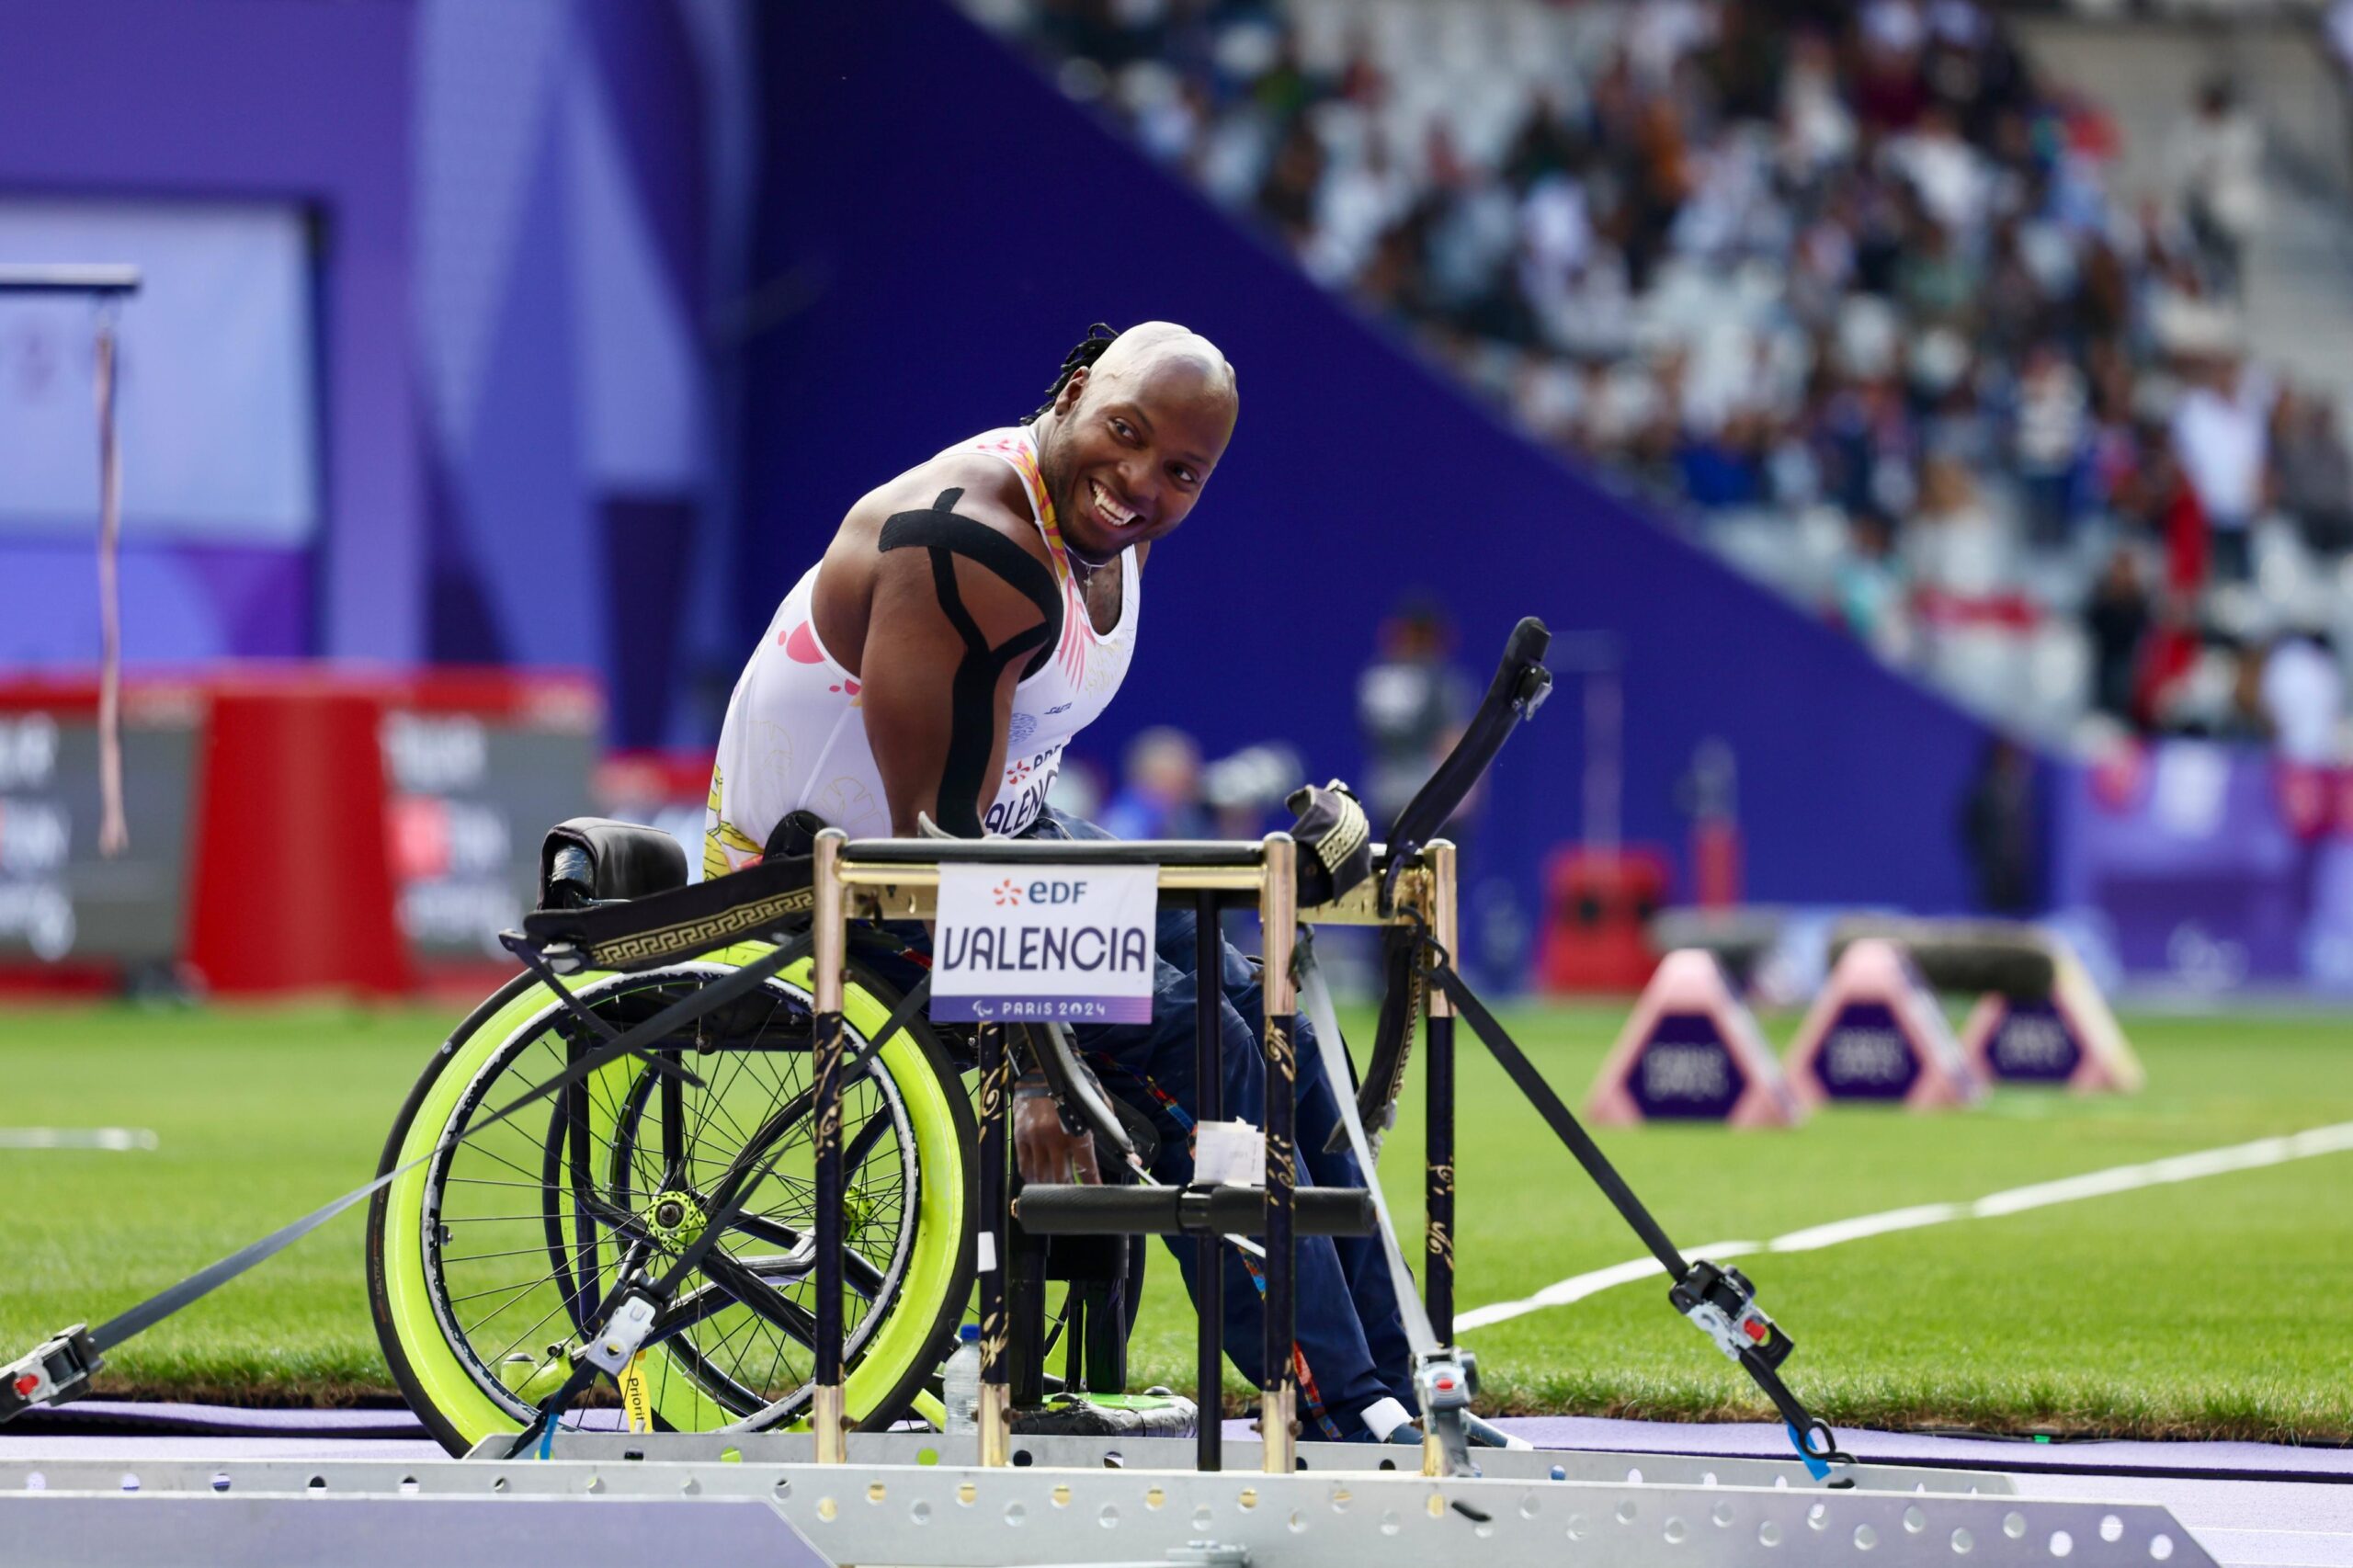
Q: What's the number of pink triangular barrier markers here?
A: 3